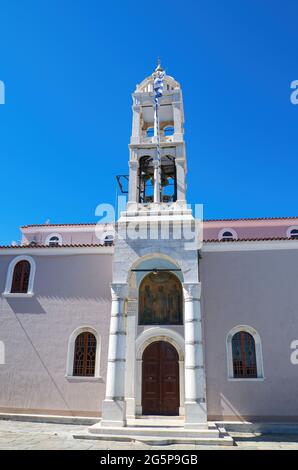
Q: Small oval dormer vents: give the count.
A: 4